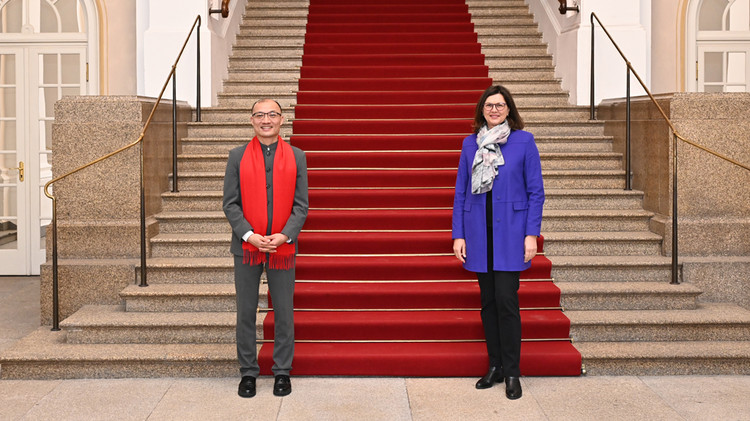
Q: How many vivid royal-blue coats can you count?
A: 1